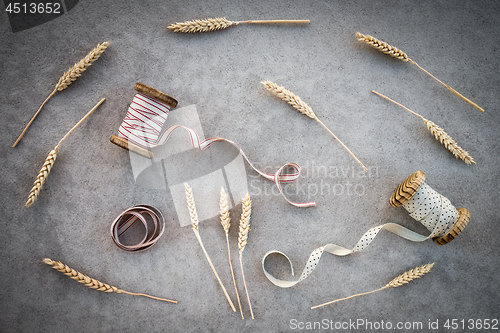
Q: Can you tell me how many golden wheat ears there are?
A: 11